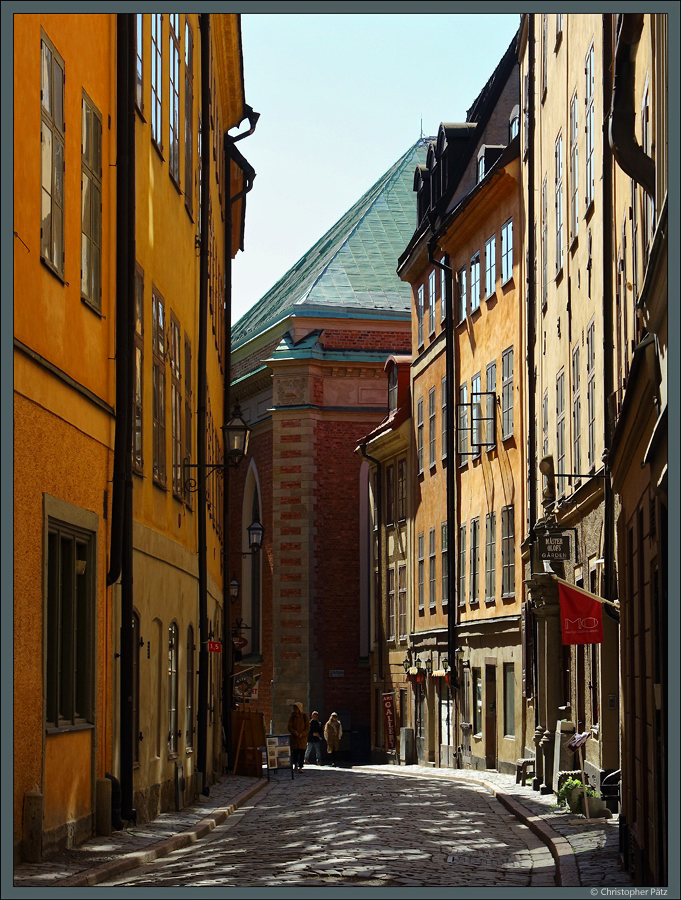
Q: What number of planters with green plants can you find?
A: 2